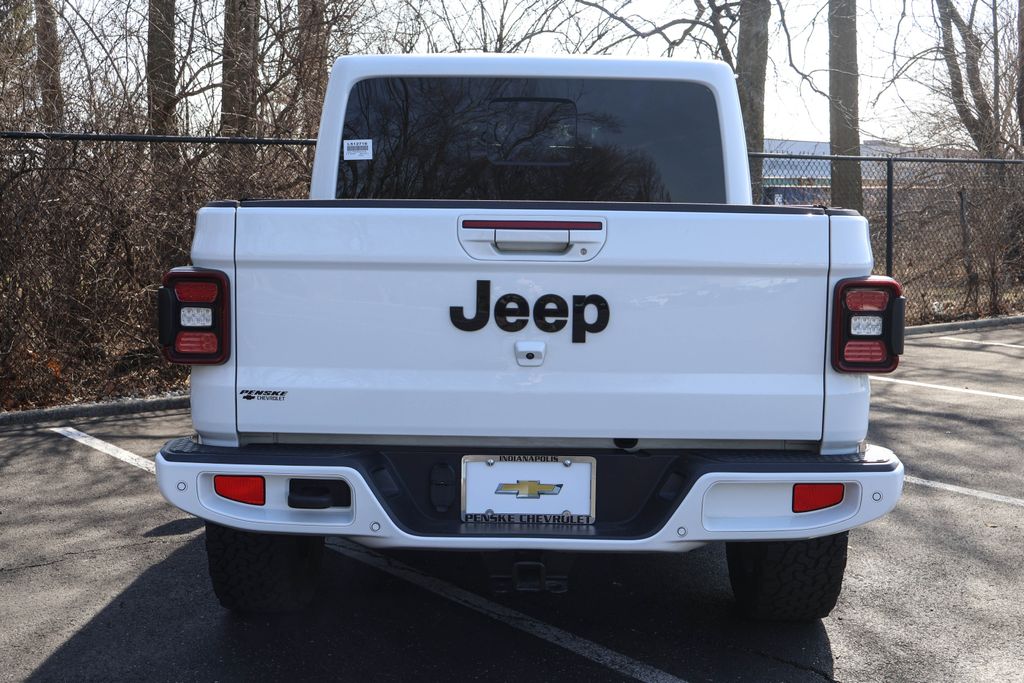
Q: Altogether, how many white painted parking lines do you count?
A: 4